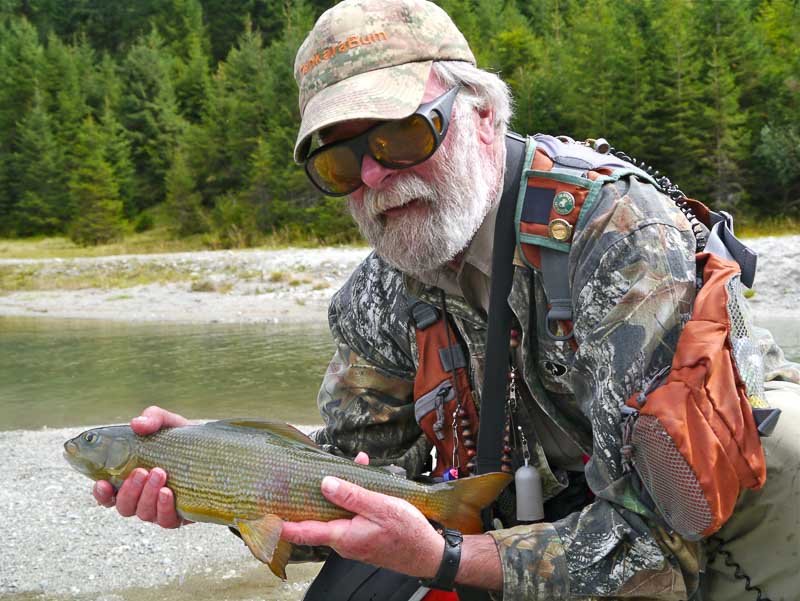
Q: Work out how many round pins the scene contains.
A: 2